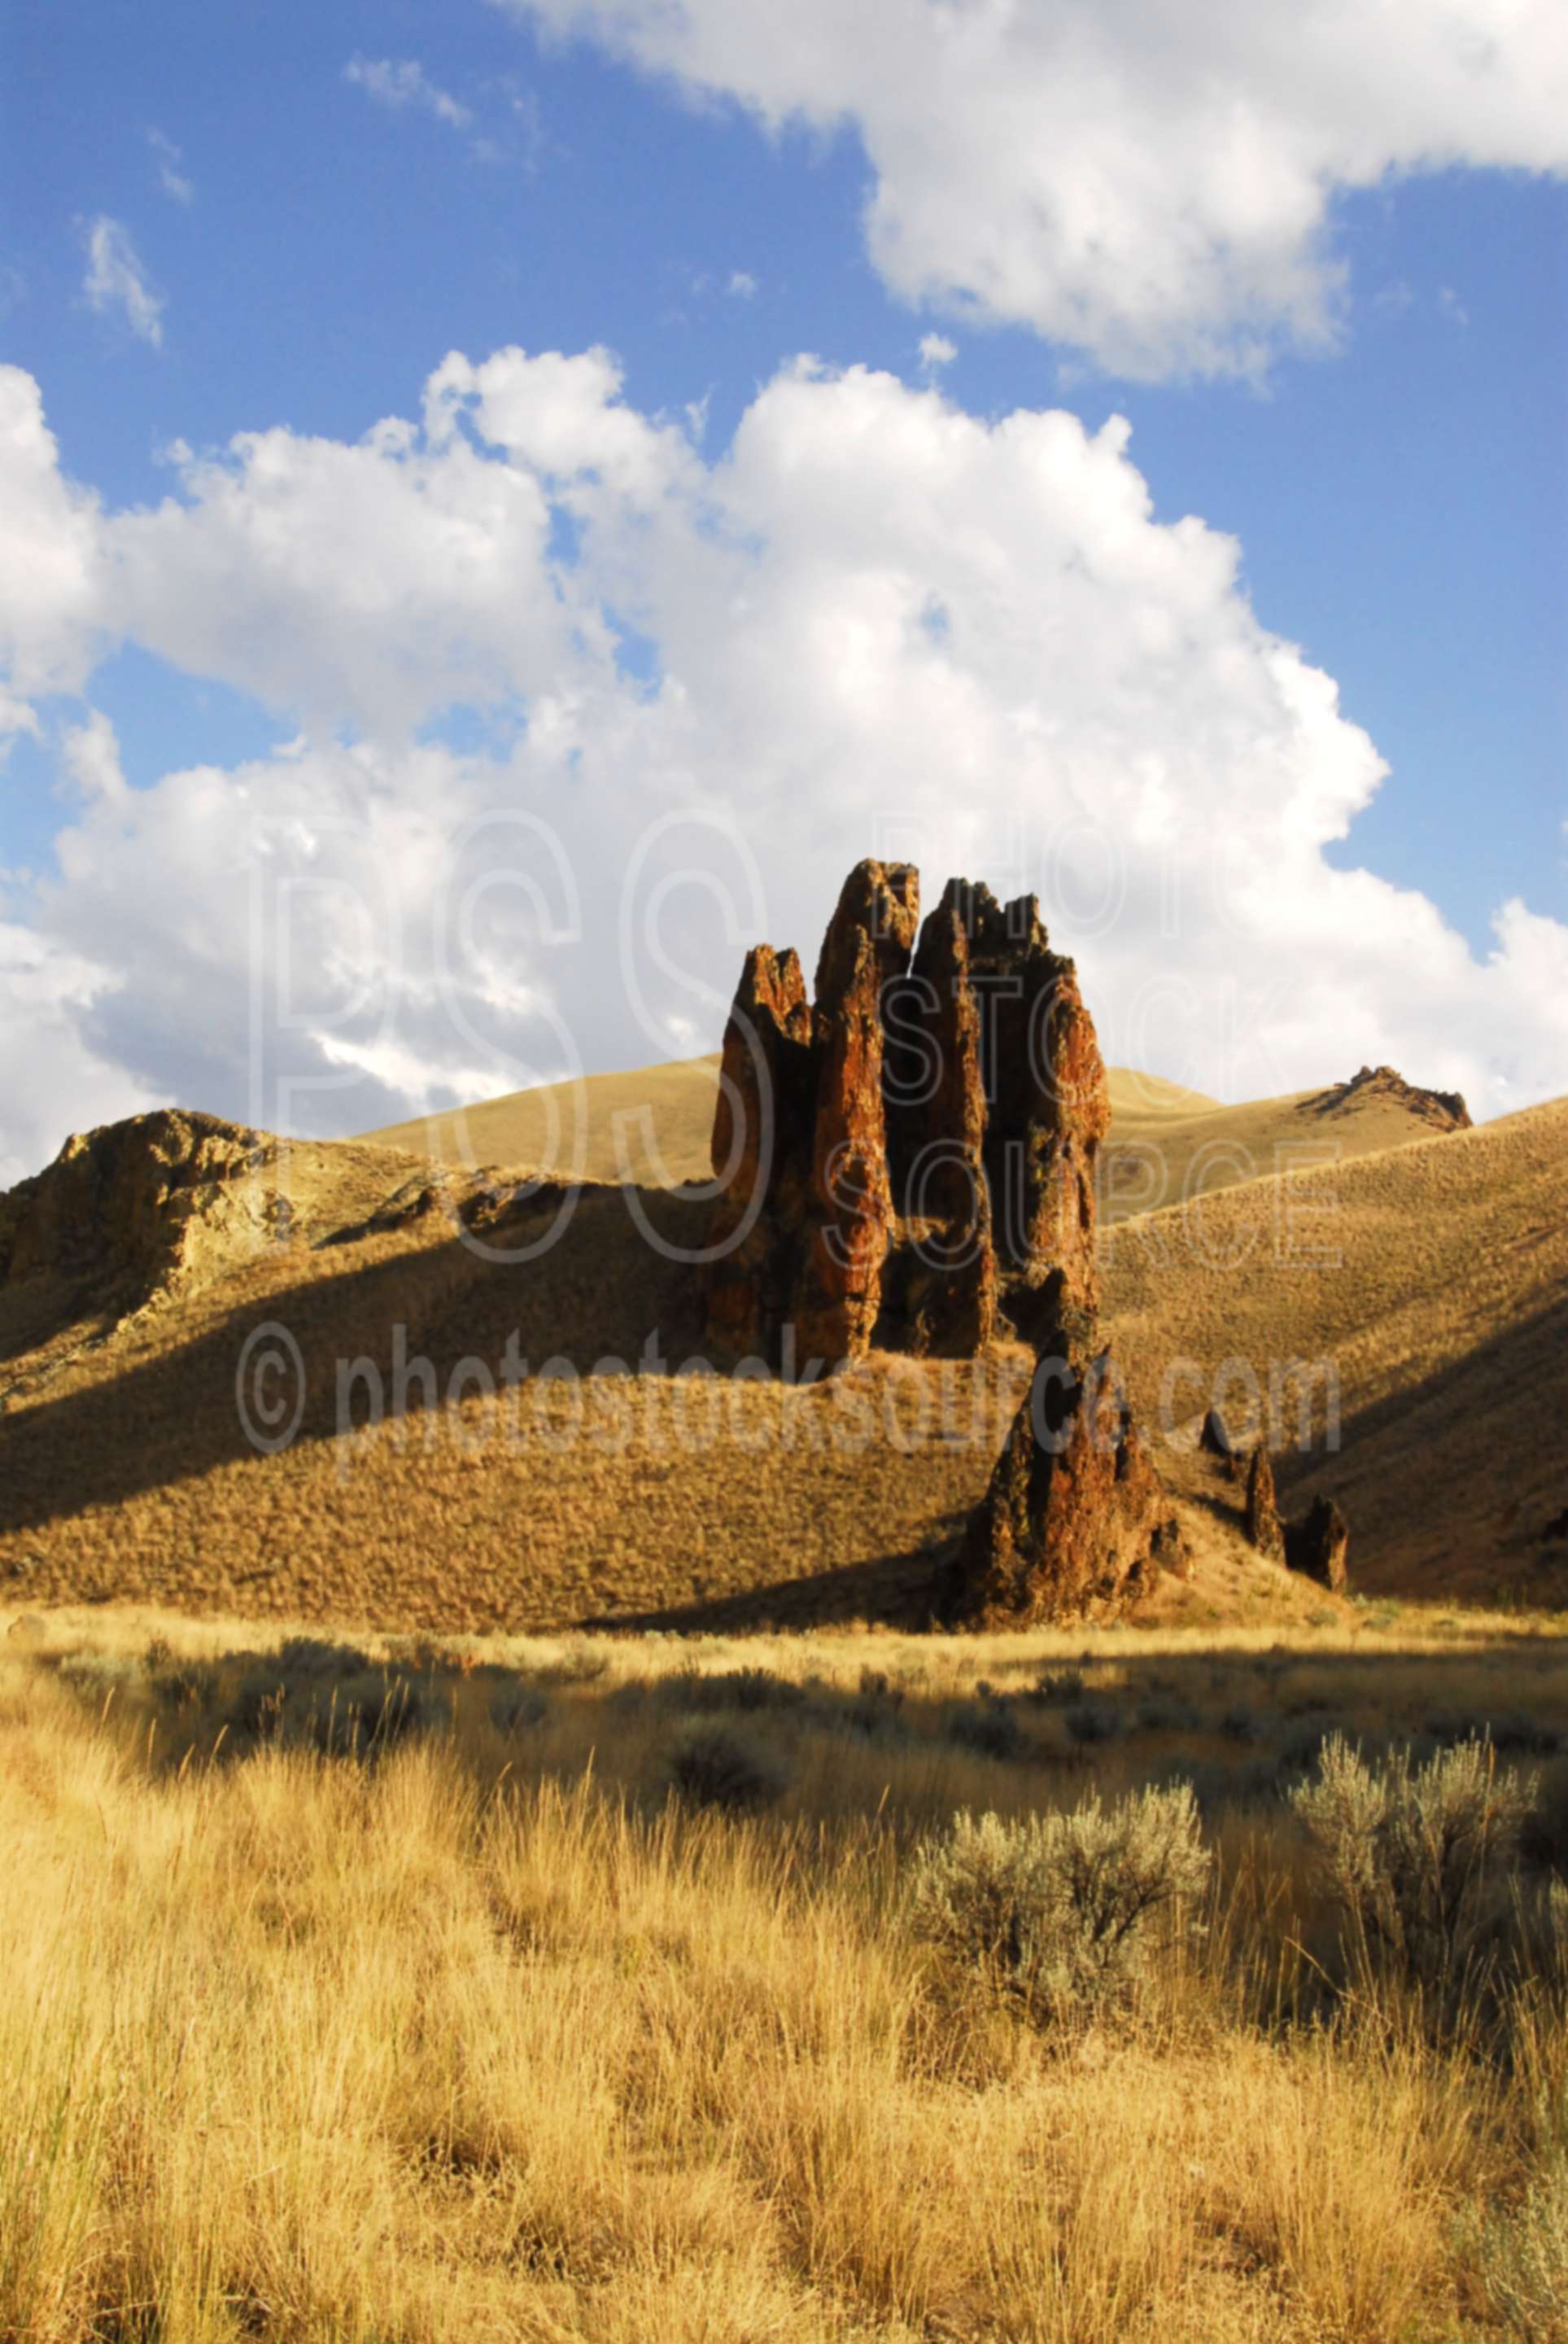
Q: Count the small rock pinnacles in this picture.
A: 3